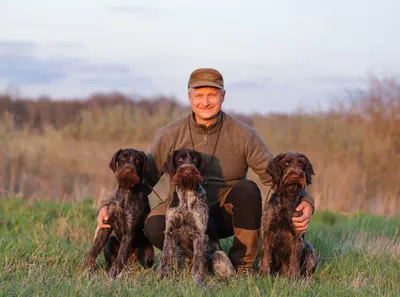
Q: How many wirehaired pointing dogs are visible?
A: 3